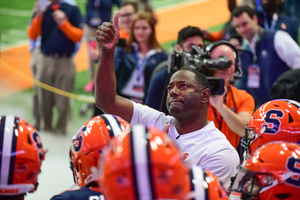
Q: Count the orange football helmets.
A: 6